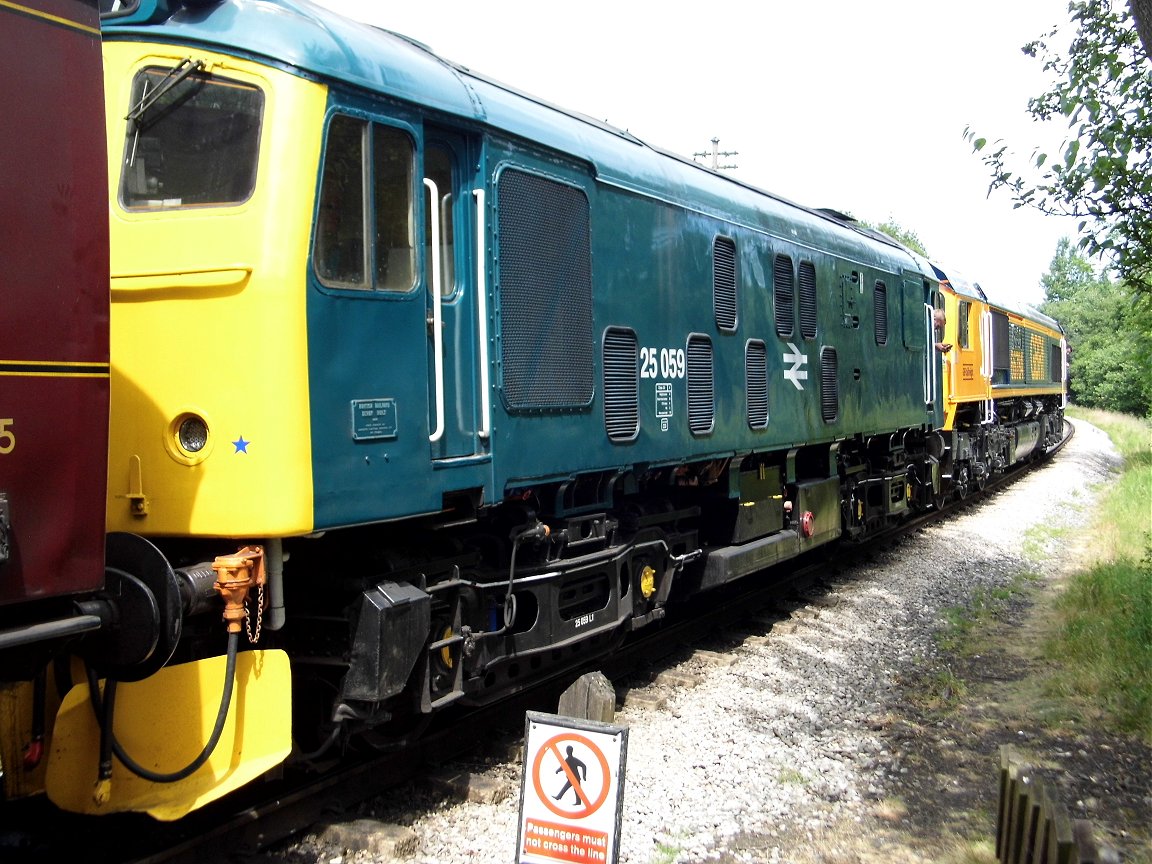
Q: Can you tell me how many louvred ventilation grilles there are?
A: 8